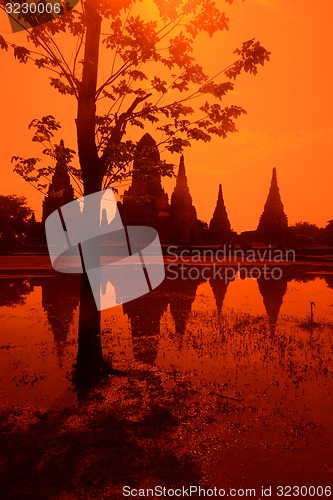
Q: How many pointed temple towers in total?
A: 5